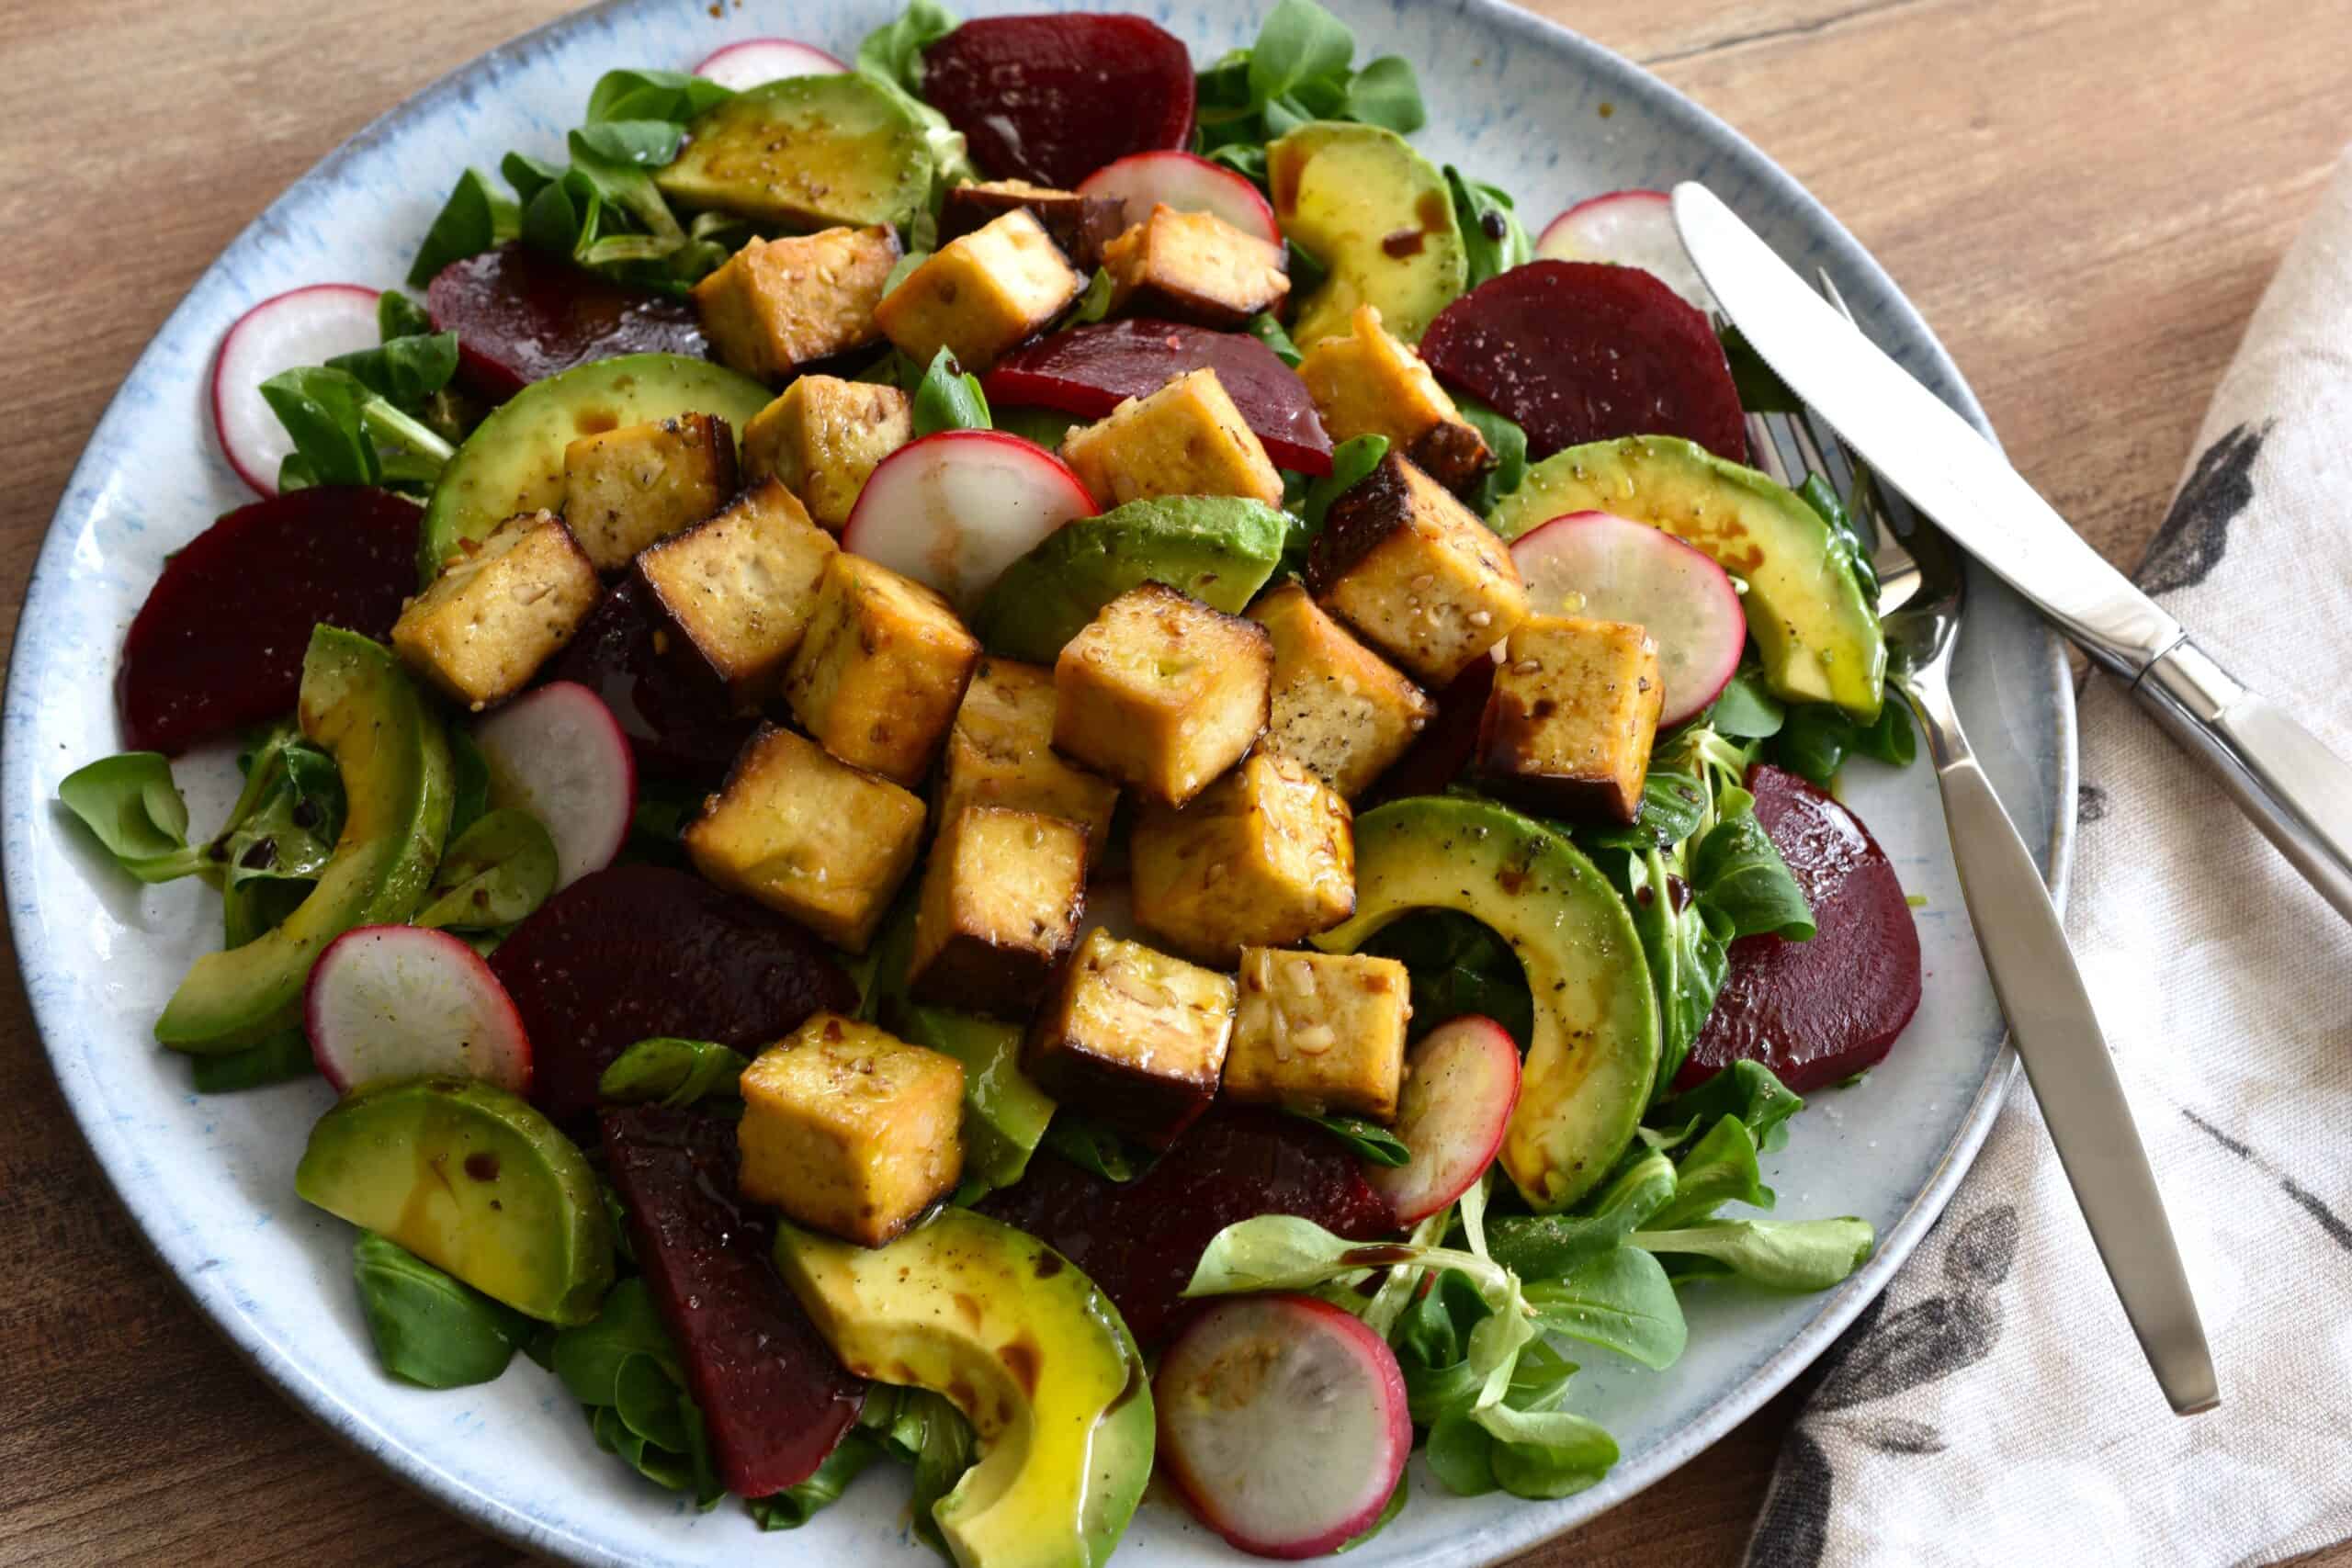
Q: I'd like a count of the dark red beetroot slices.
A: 11